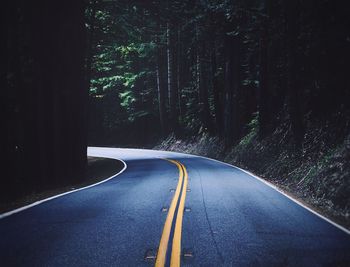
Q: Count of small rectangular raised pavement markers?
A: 6